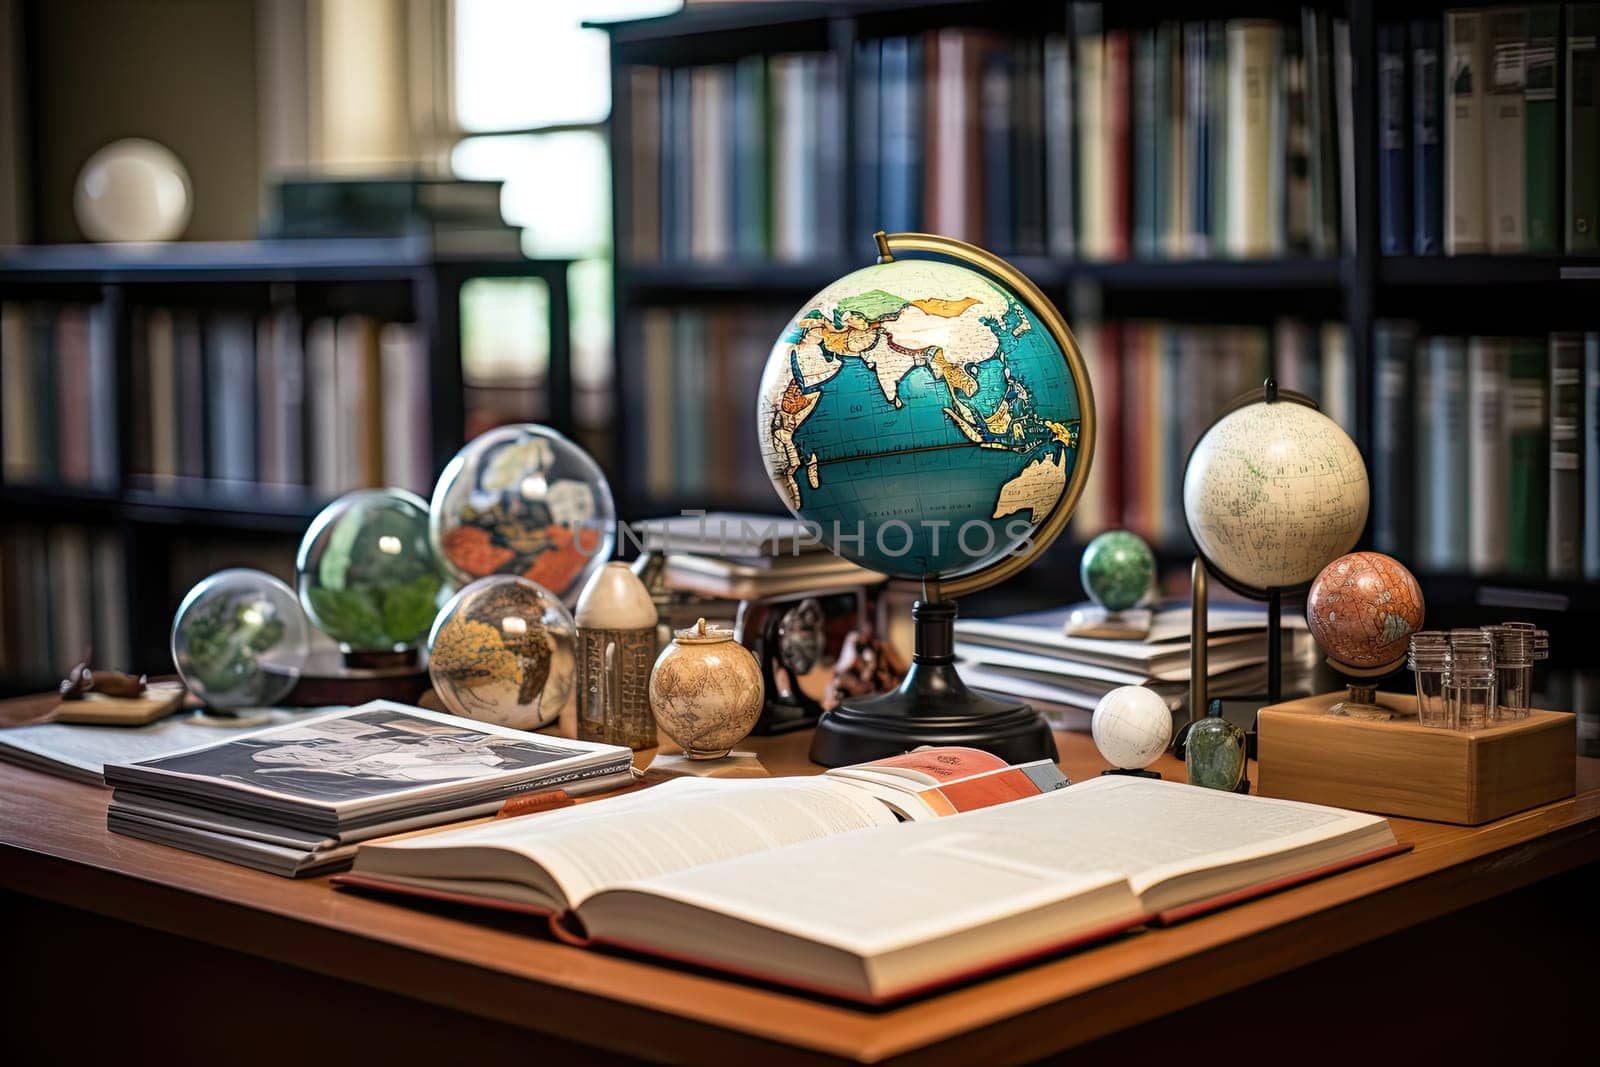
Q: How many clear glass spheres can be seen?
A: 4